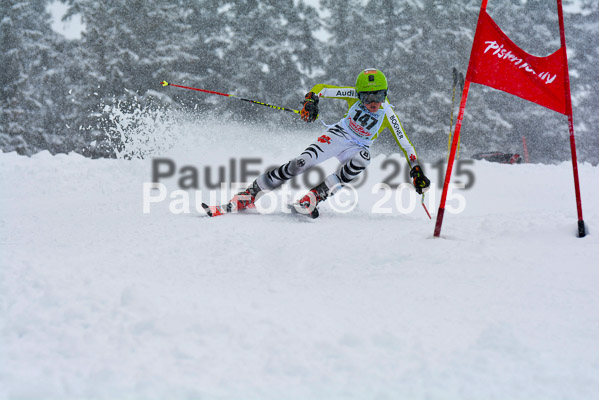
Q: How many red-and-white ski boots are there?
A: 2